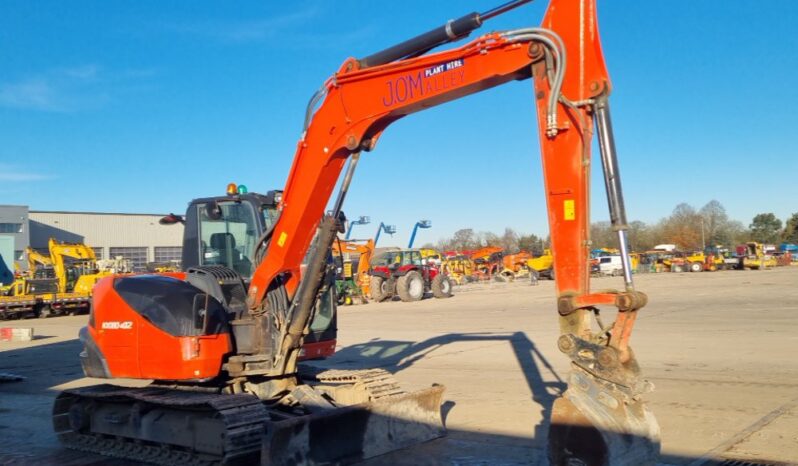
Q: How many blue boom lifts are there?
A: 3